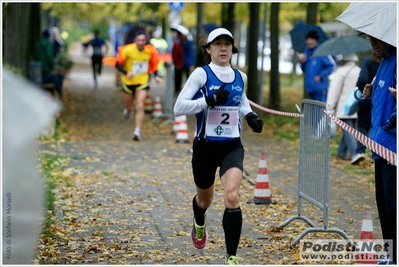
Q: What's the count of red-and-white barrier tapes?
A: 2